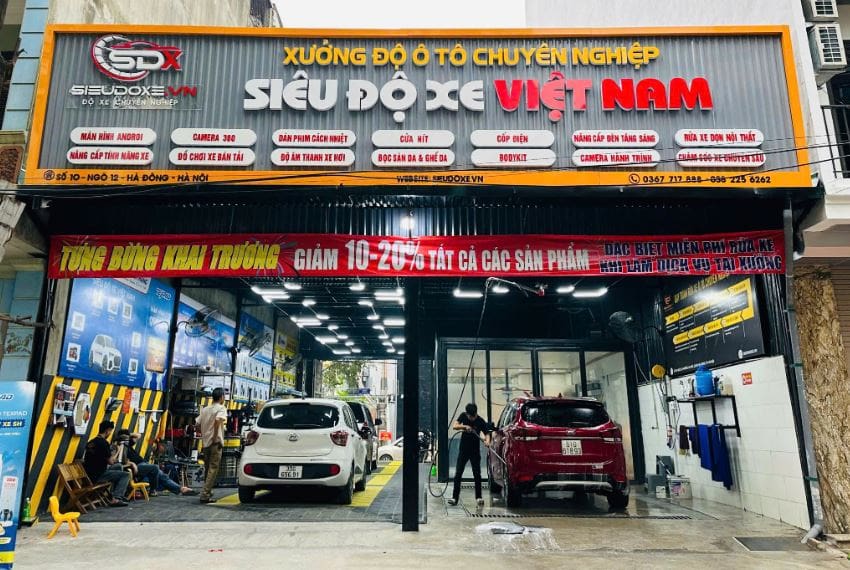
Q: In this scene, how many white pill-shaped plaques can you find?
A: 14